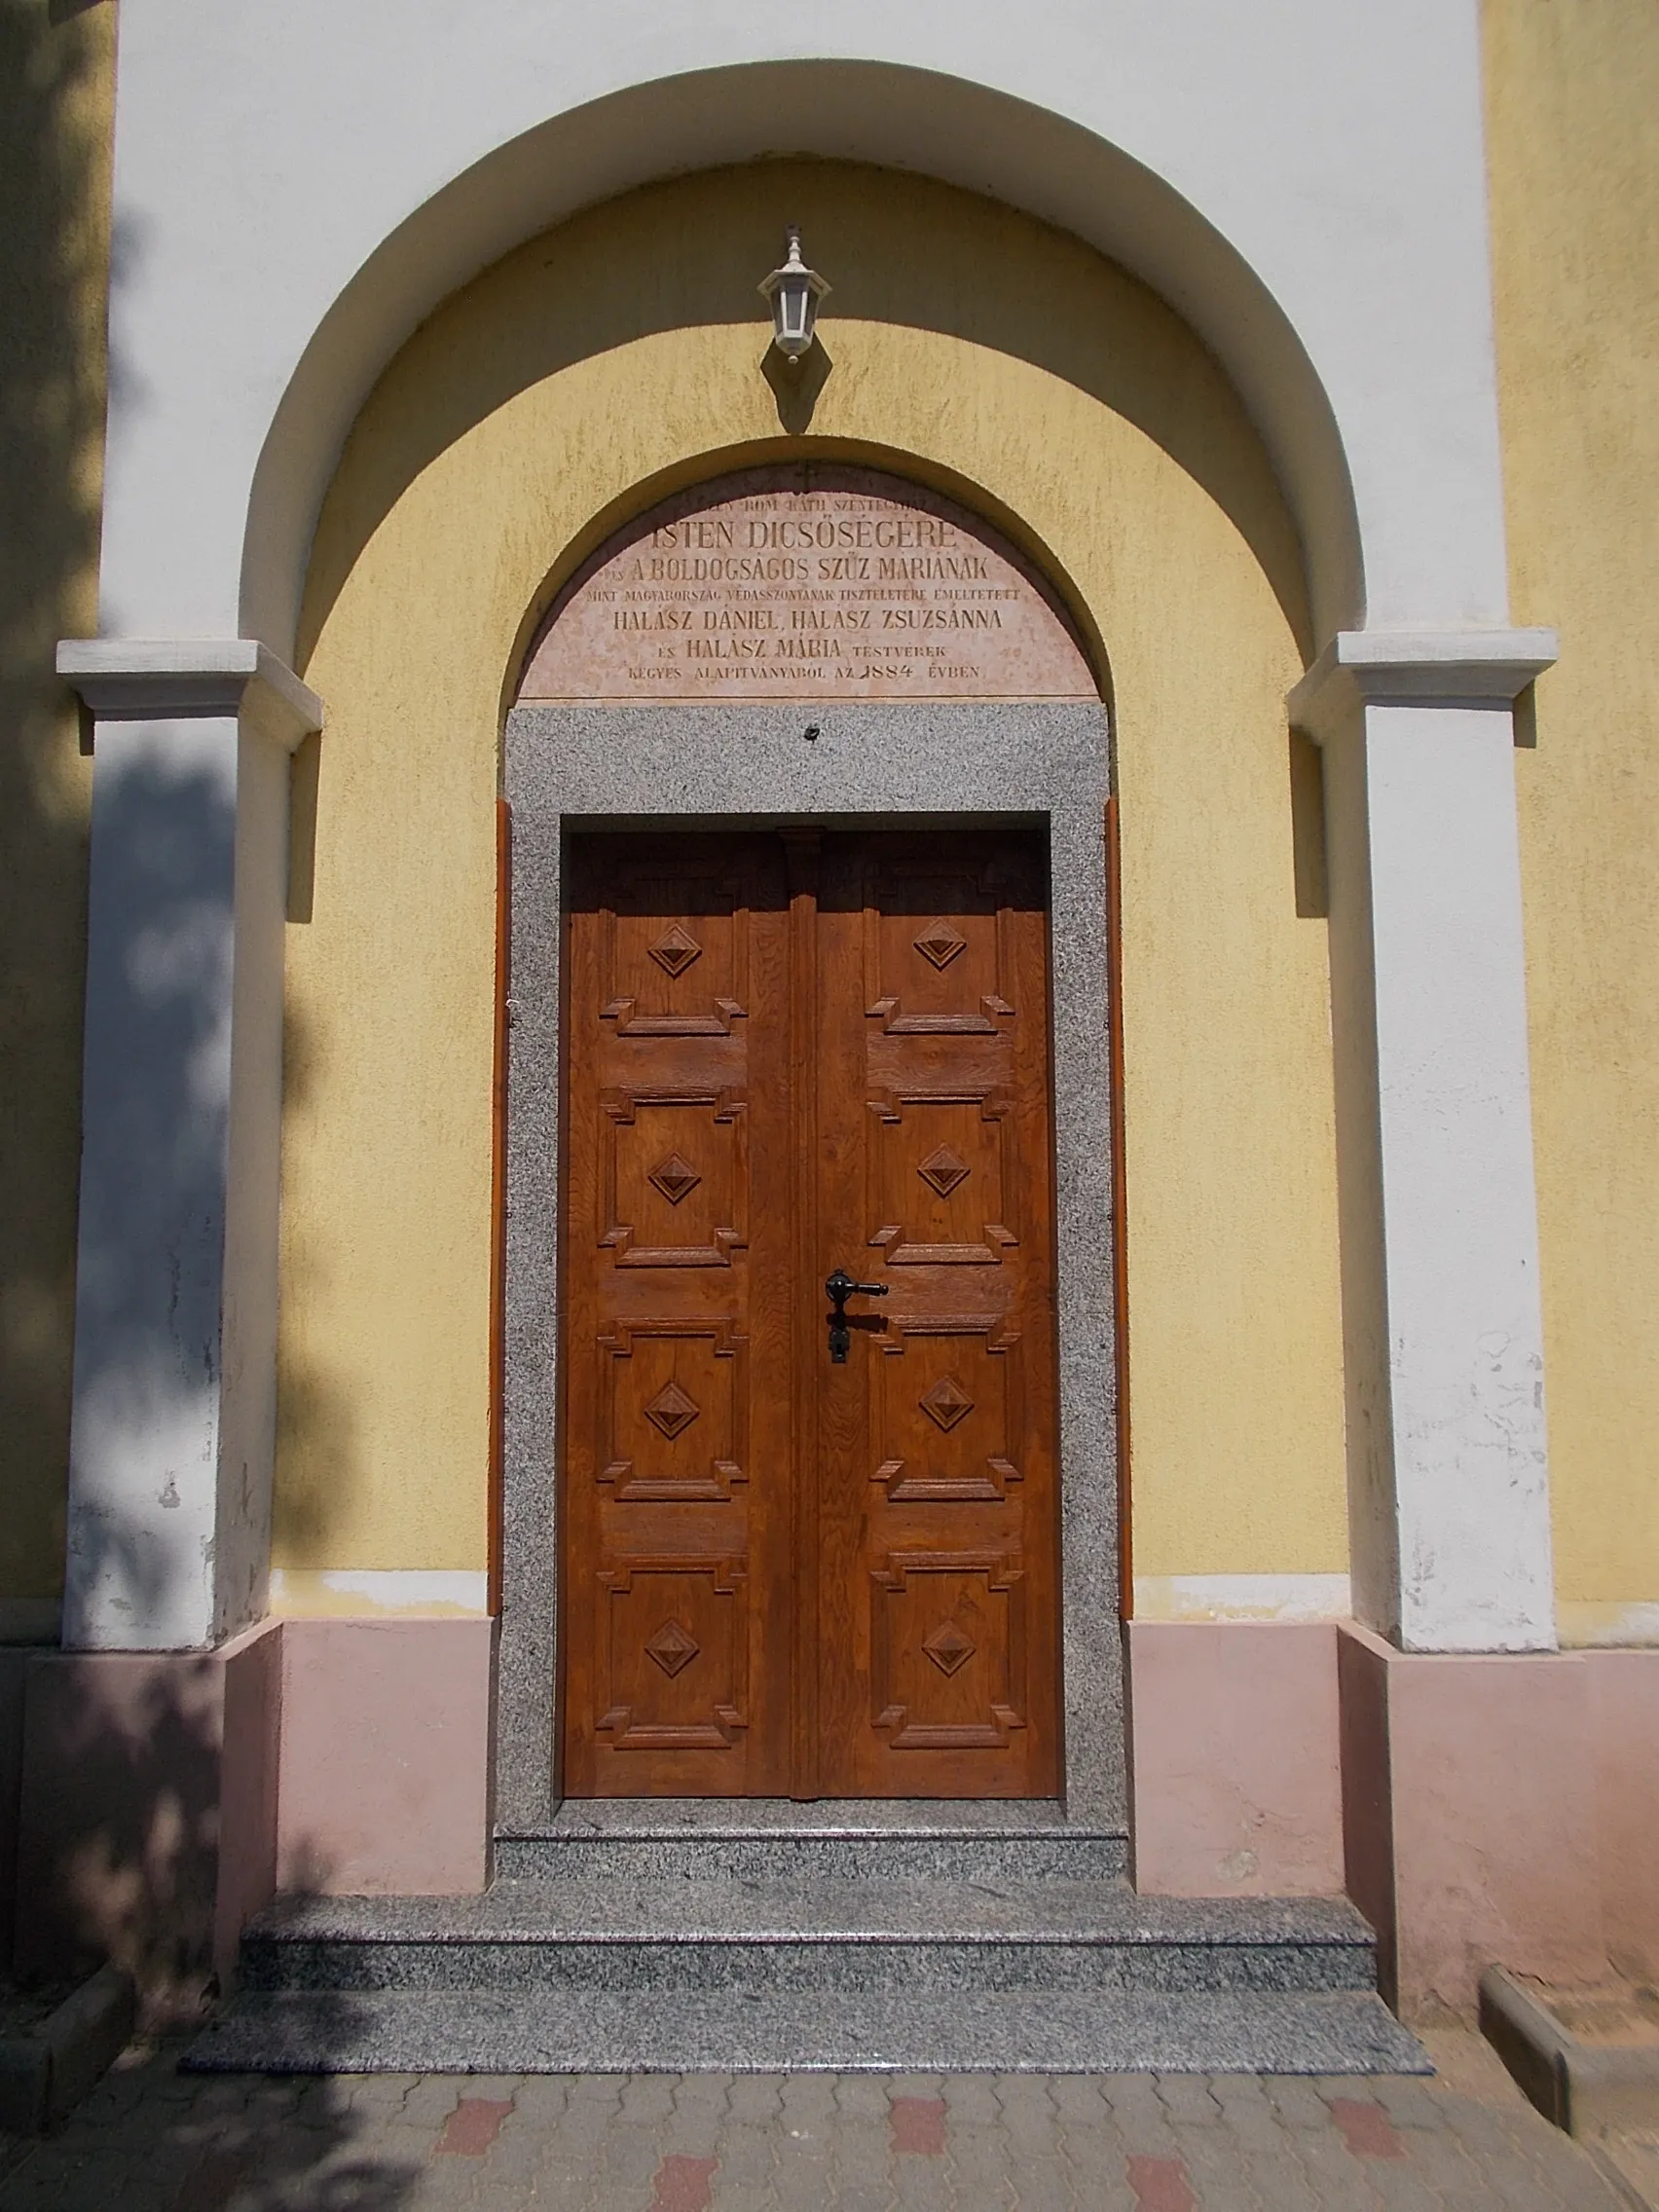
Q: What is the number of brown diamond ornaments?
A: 8